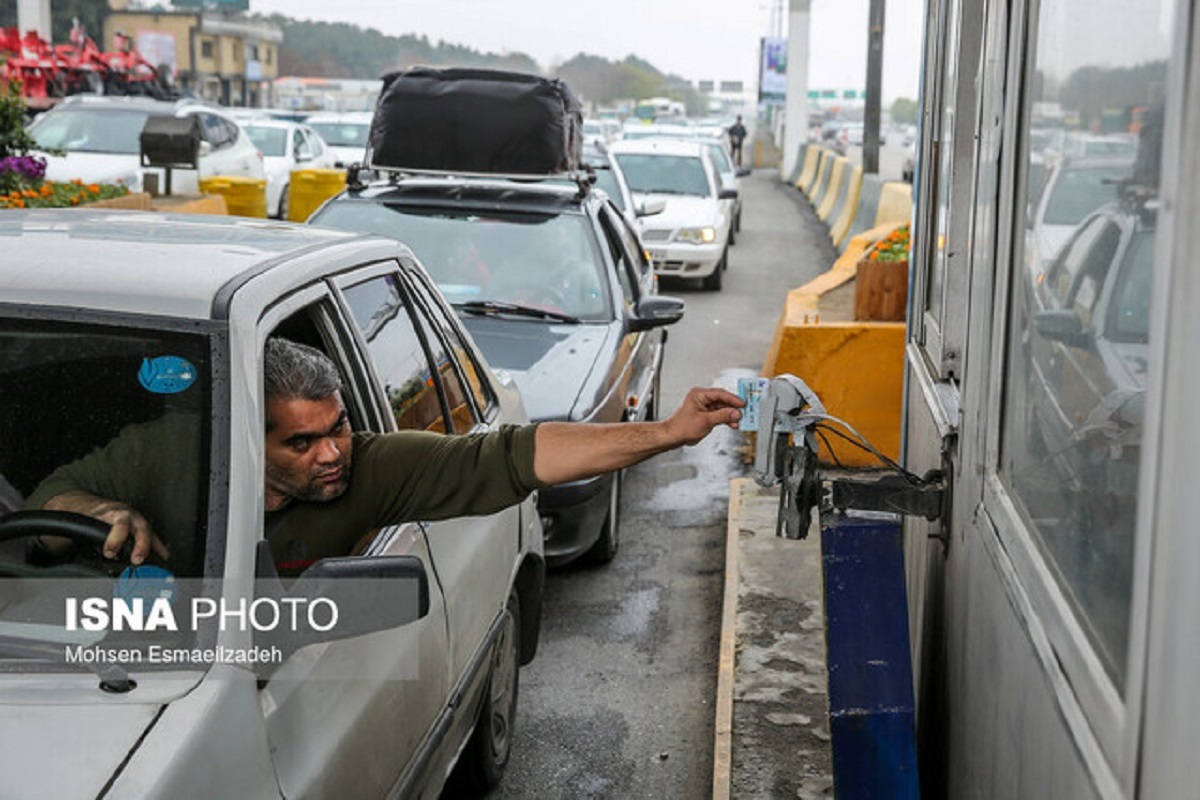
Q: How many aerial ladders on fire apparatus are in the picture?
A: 0